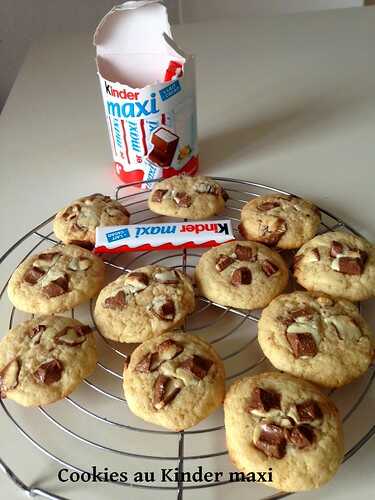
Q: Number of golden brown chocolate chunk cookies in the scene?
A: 11